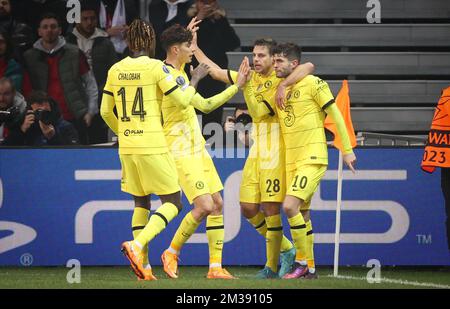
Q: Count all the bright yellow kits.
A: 4